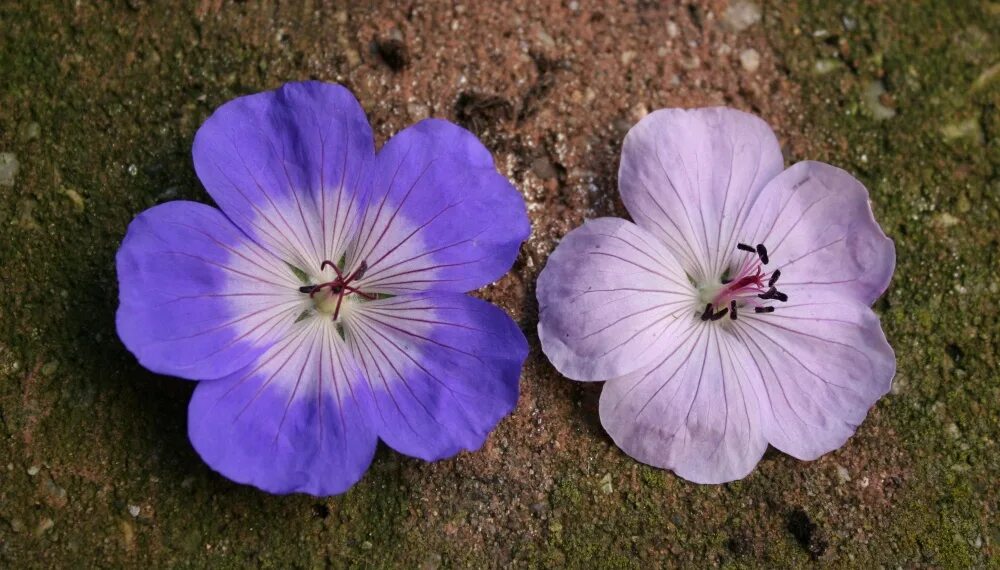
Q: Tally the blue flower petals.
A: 5